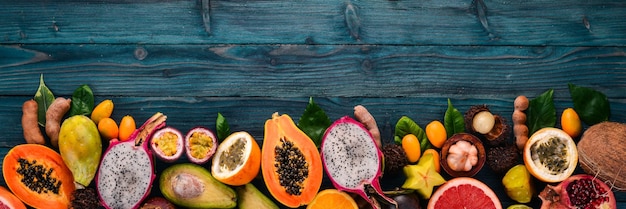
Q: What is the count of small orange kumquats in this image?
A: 7